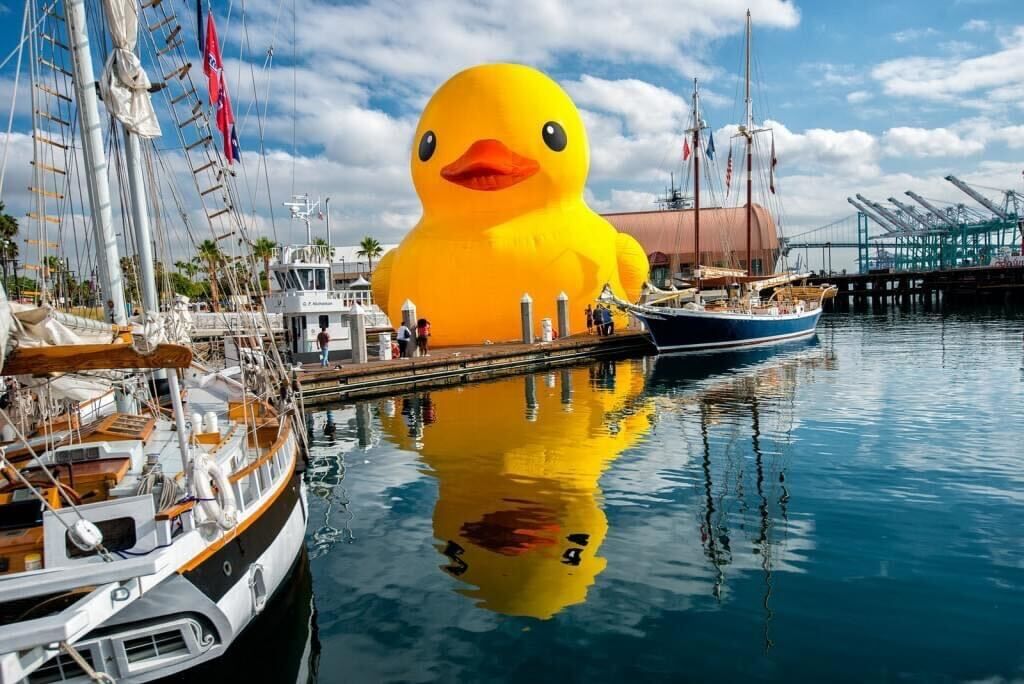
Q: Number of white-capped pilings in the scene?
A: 4